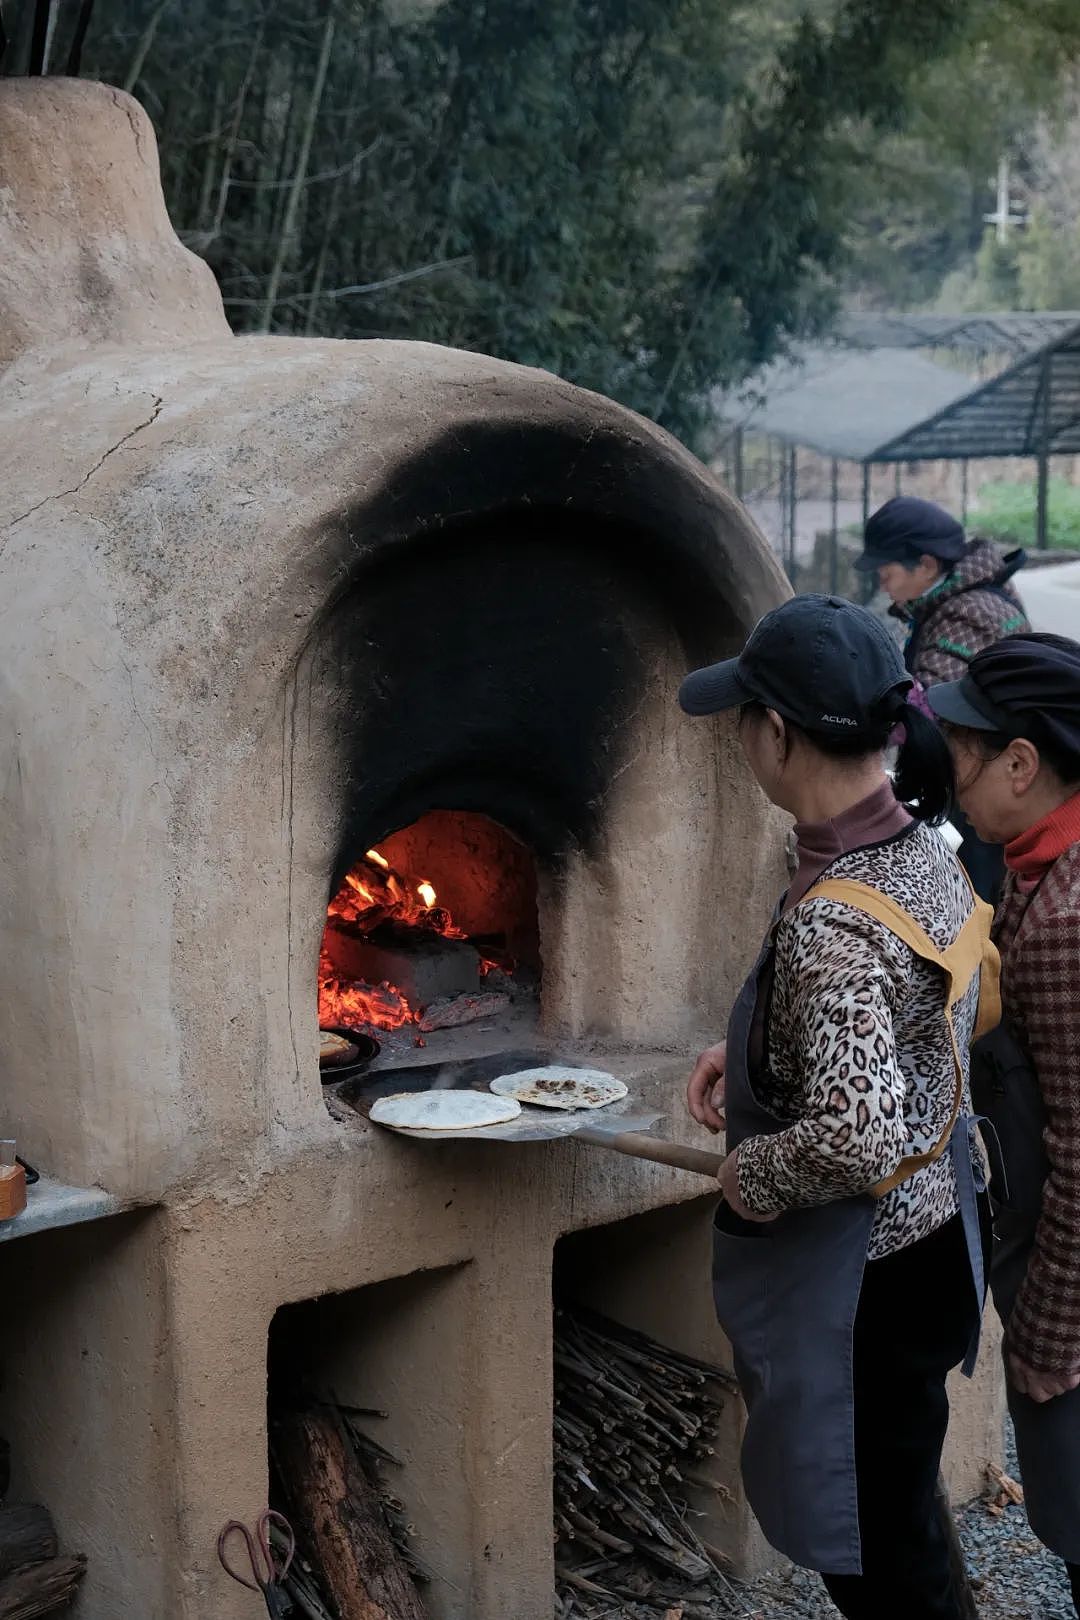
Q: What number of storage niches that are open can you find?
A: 3